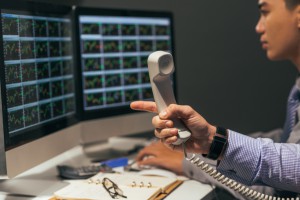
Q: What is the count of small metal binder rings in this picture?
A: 5